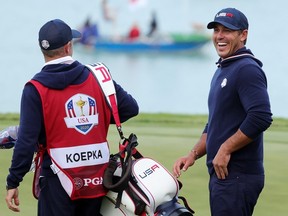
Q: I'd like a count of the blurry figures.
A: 3